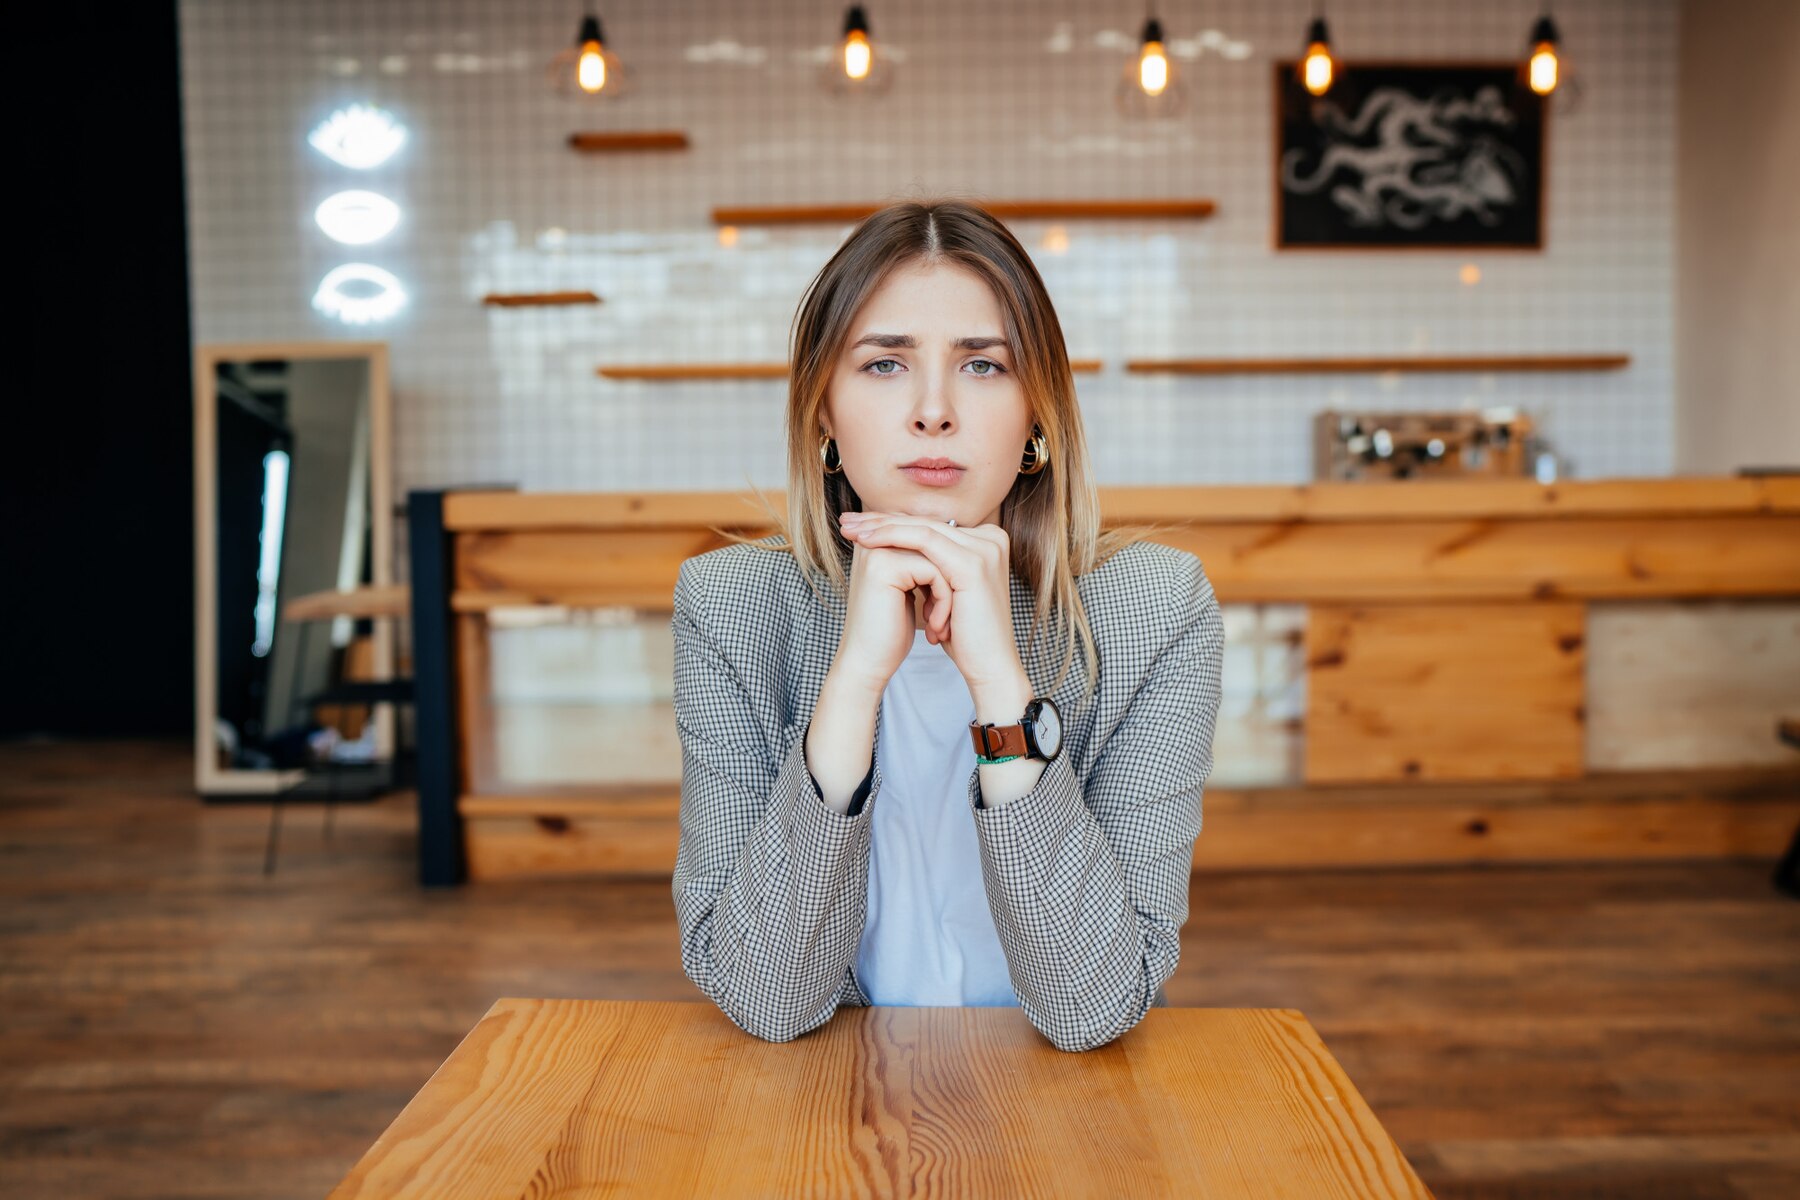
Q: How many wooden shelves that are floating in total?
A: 5